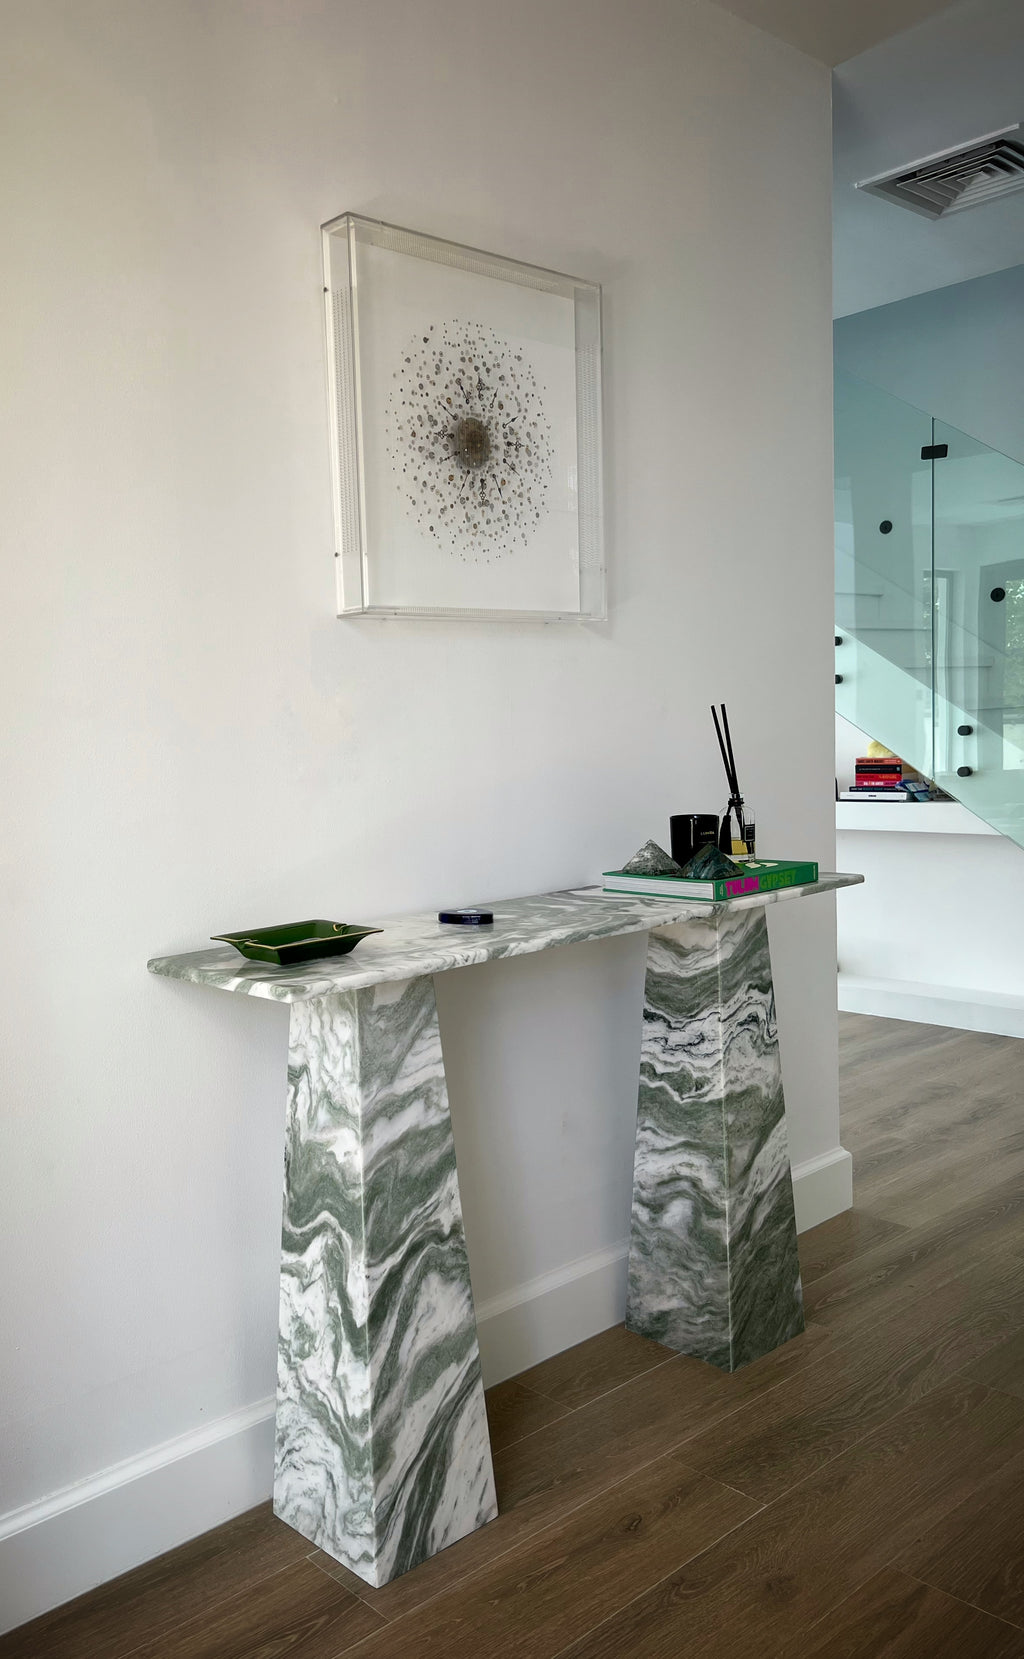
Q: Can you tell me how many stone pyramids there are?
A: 2